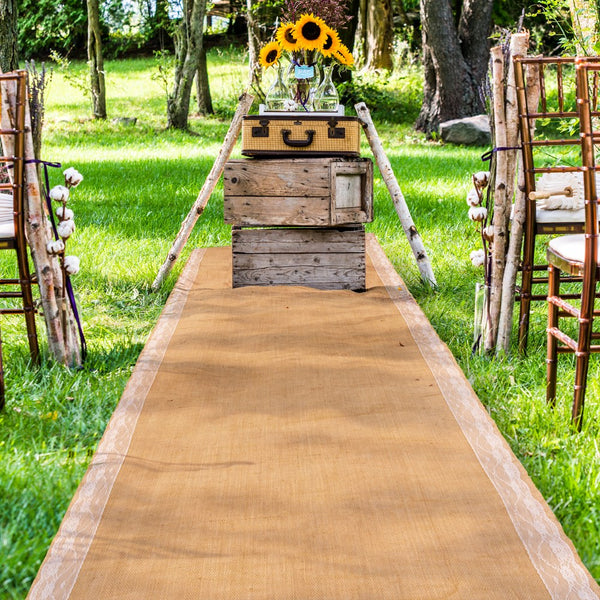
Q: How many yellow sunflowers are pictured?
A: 5